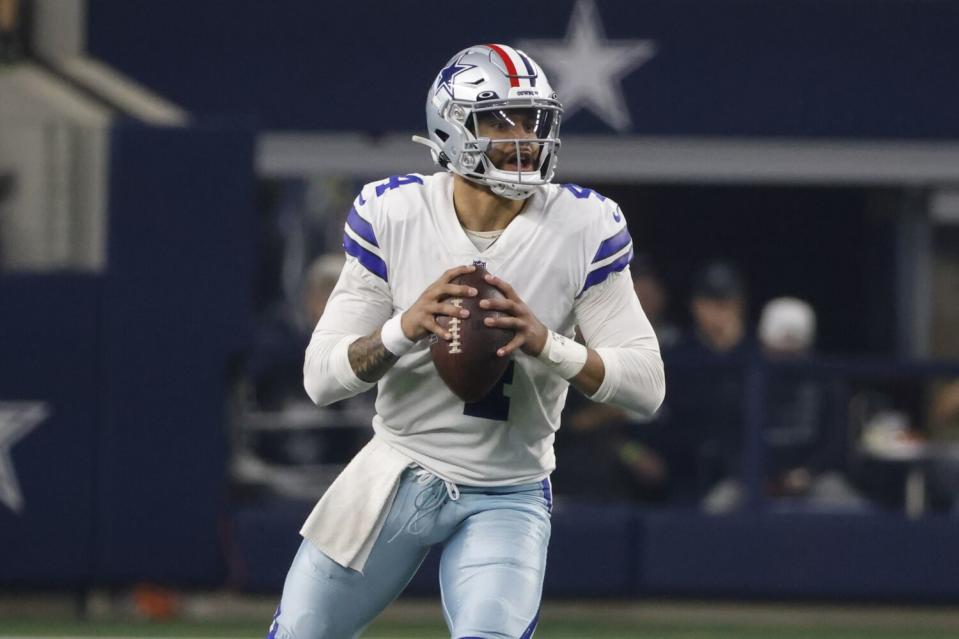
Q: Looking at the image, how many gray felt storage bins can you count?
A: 0